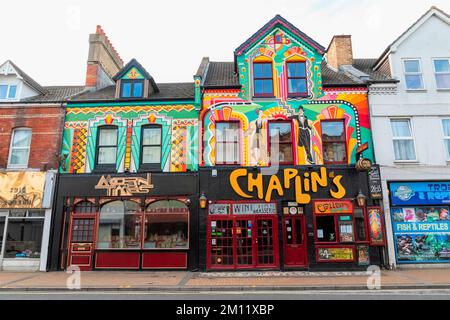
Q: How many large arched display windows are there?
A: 2